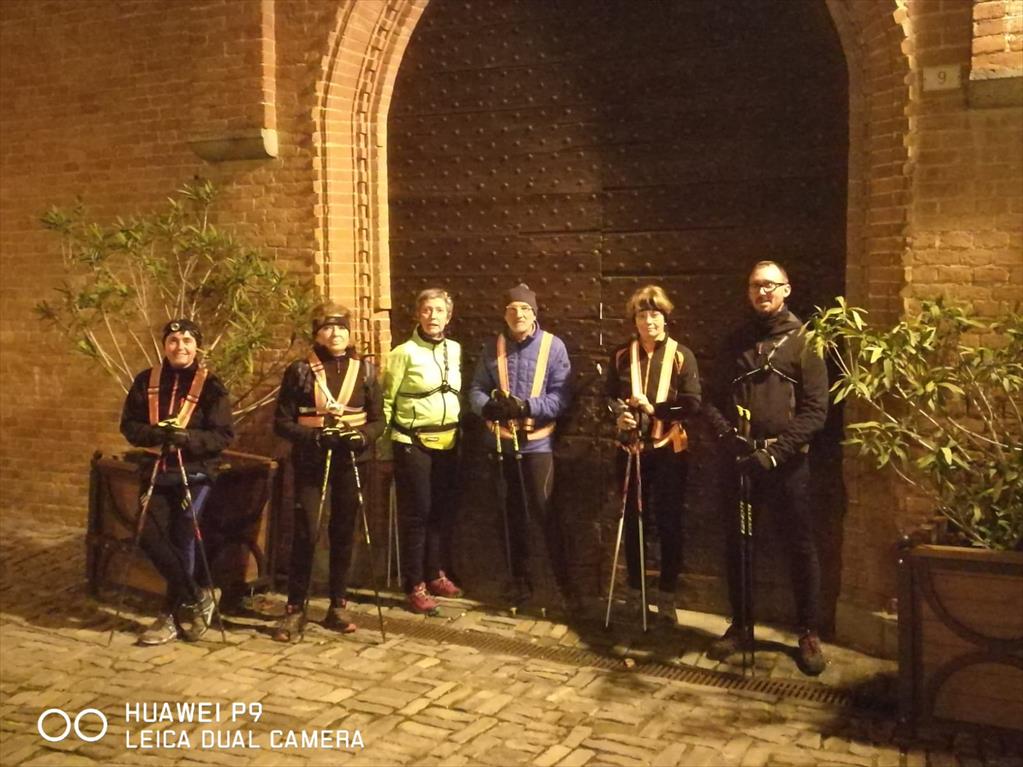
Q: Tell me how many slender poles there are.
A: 12